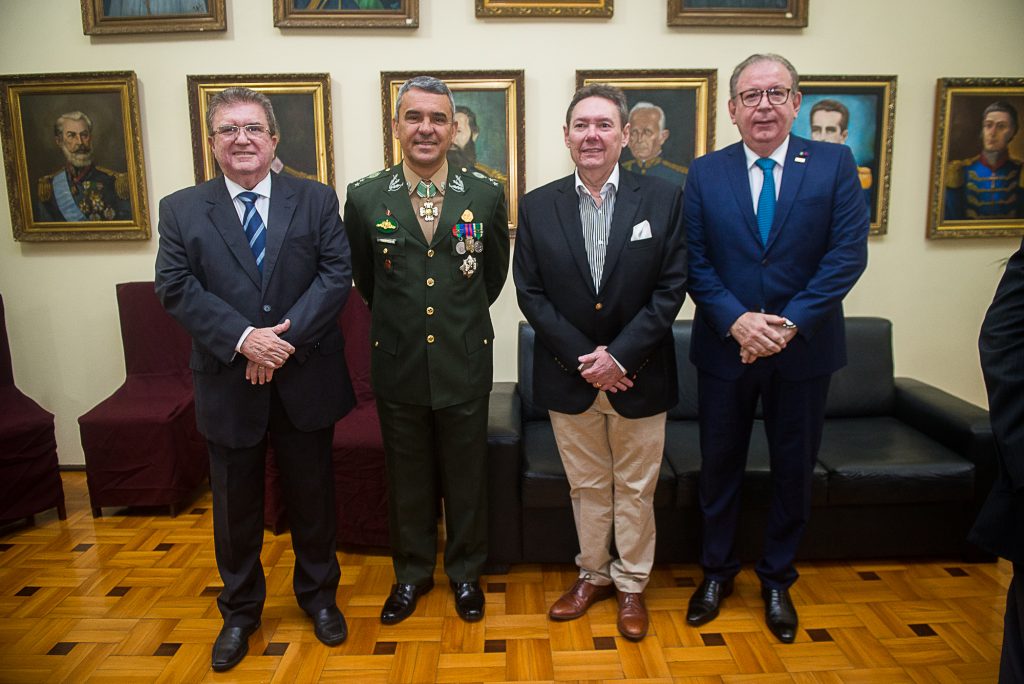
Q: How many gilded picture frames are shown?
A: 10